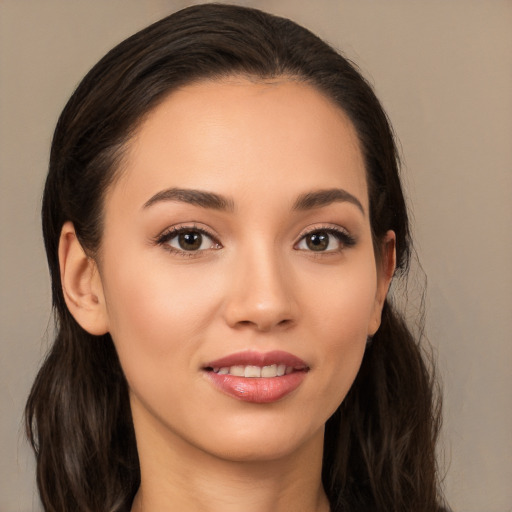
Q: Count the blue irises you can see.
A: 0